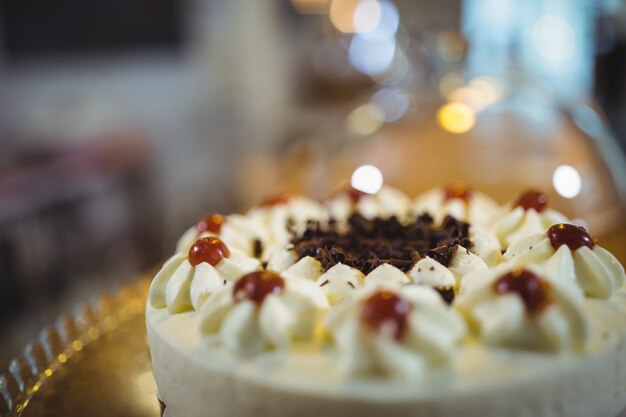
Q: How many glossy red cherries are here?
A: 10